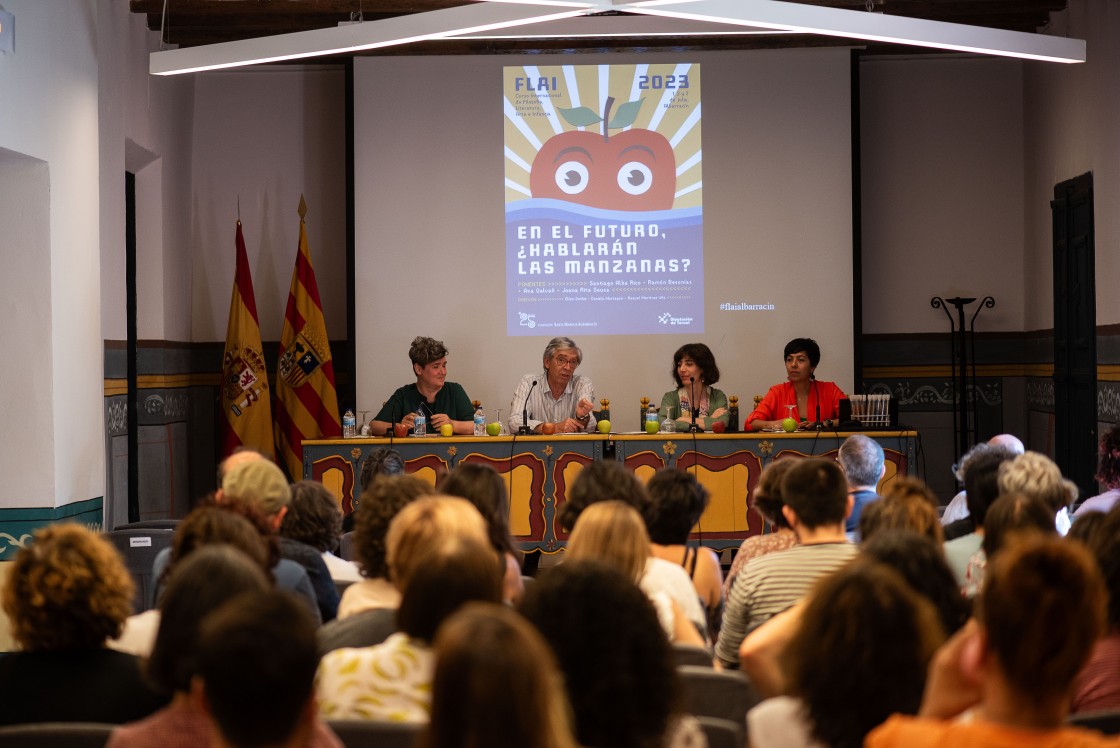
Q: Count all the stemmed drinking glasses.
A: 4